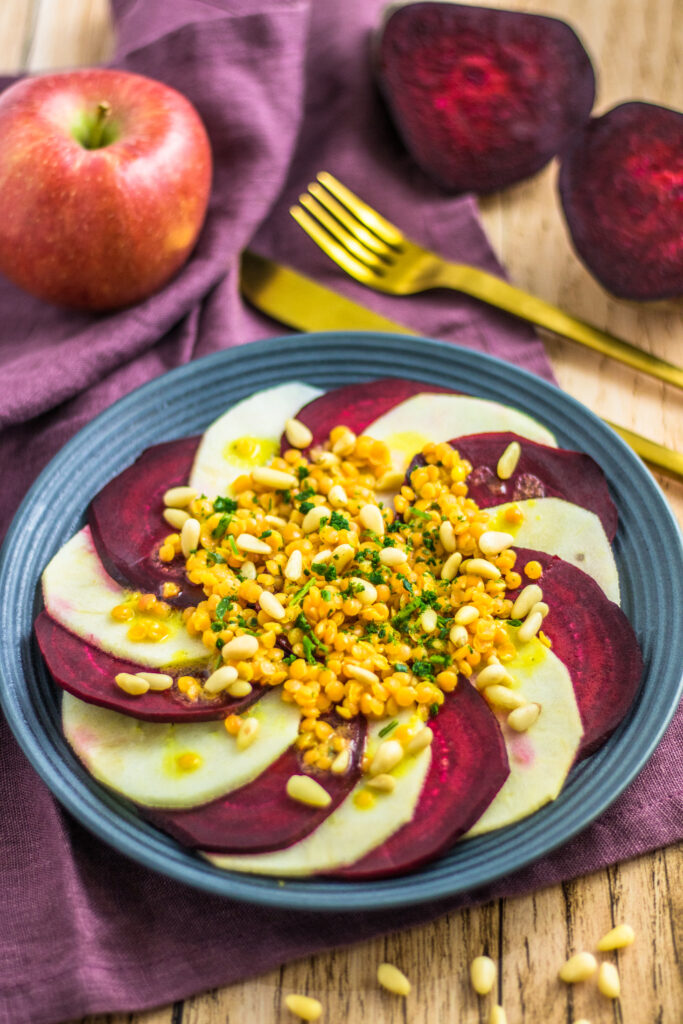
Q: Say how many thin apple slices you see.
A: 7